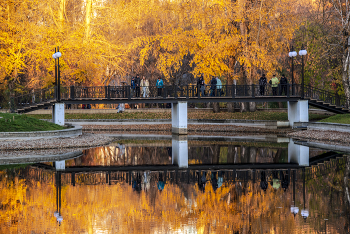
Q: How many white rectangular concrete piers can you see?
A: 3